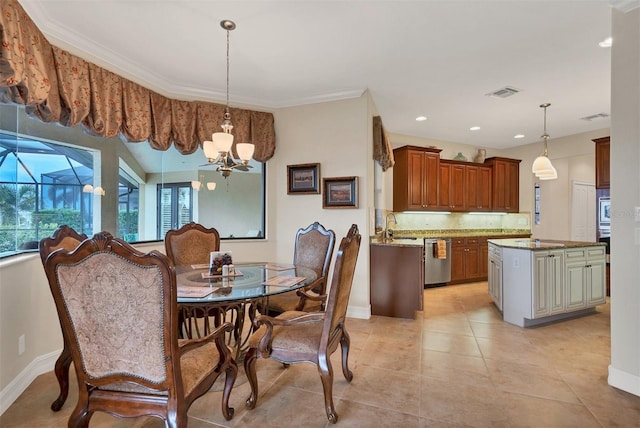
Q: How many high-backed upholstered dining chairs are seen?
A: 5